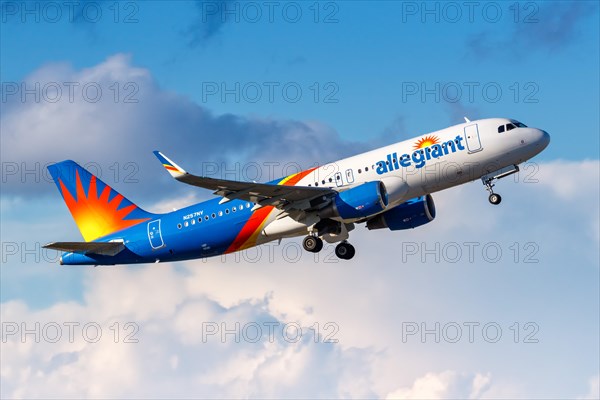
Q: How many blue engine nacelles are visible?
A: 2